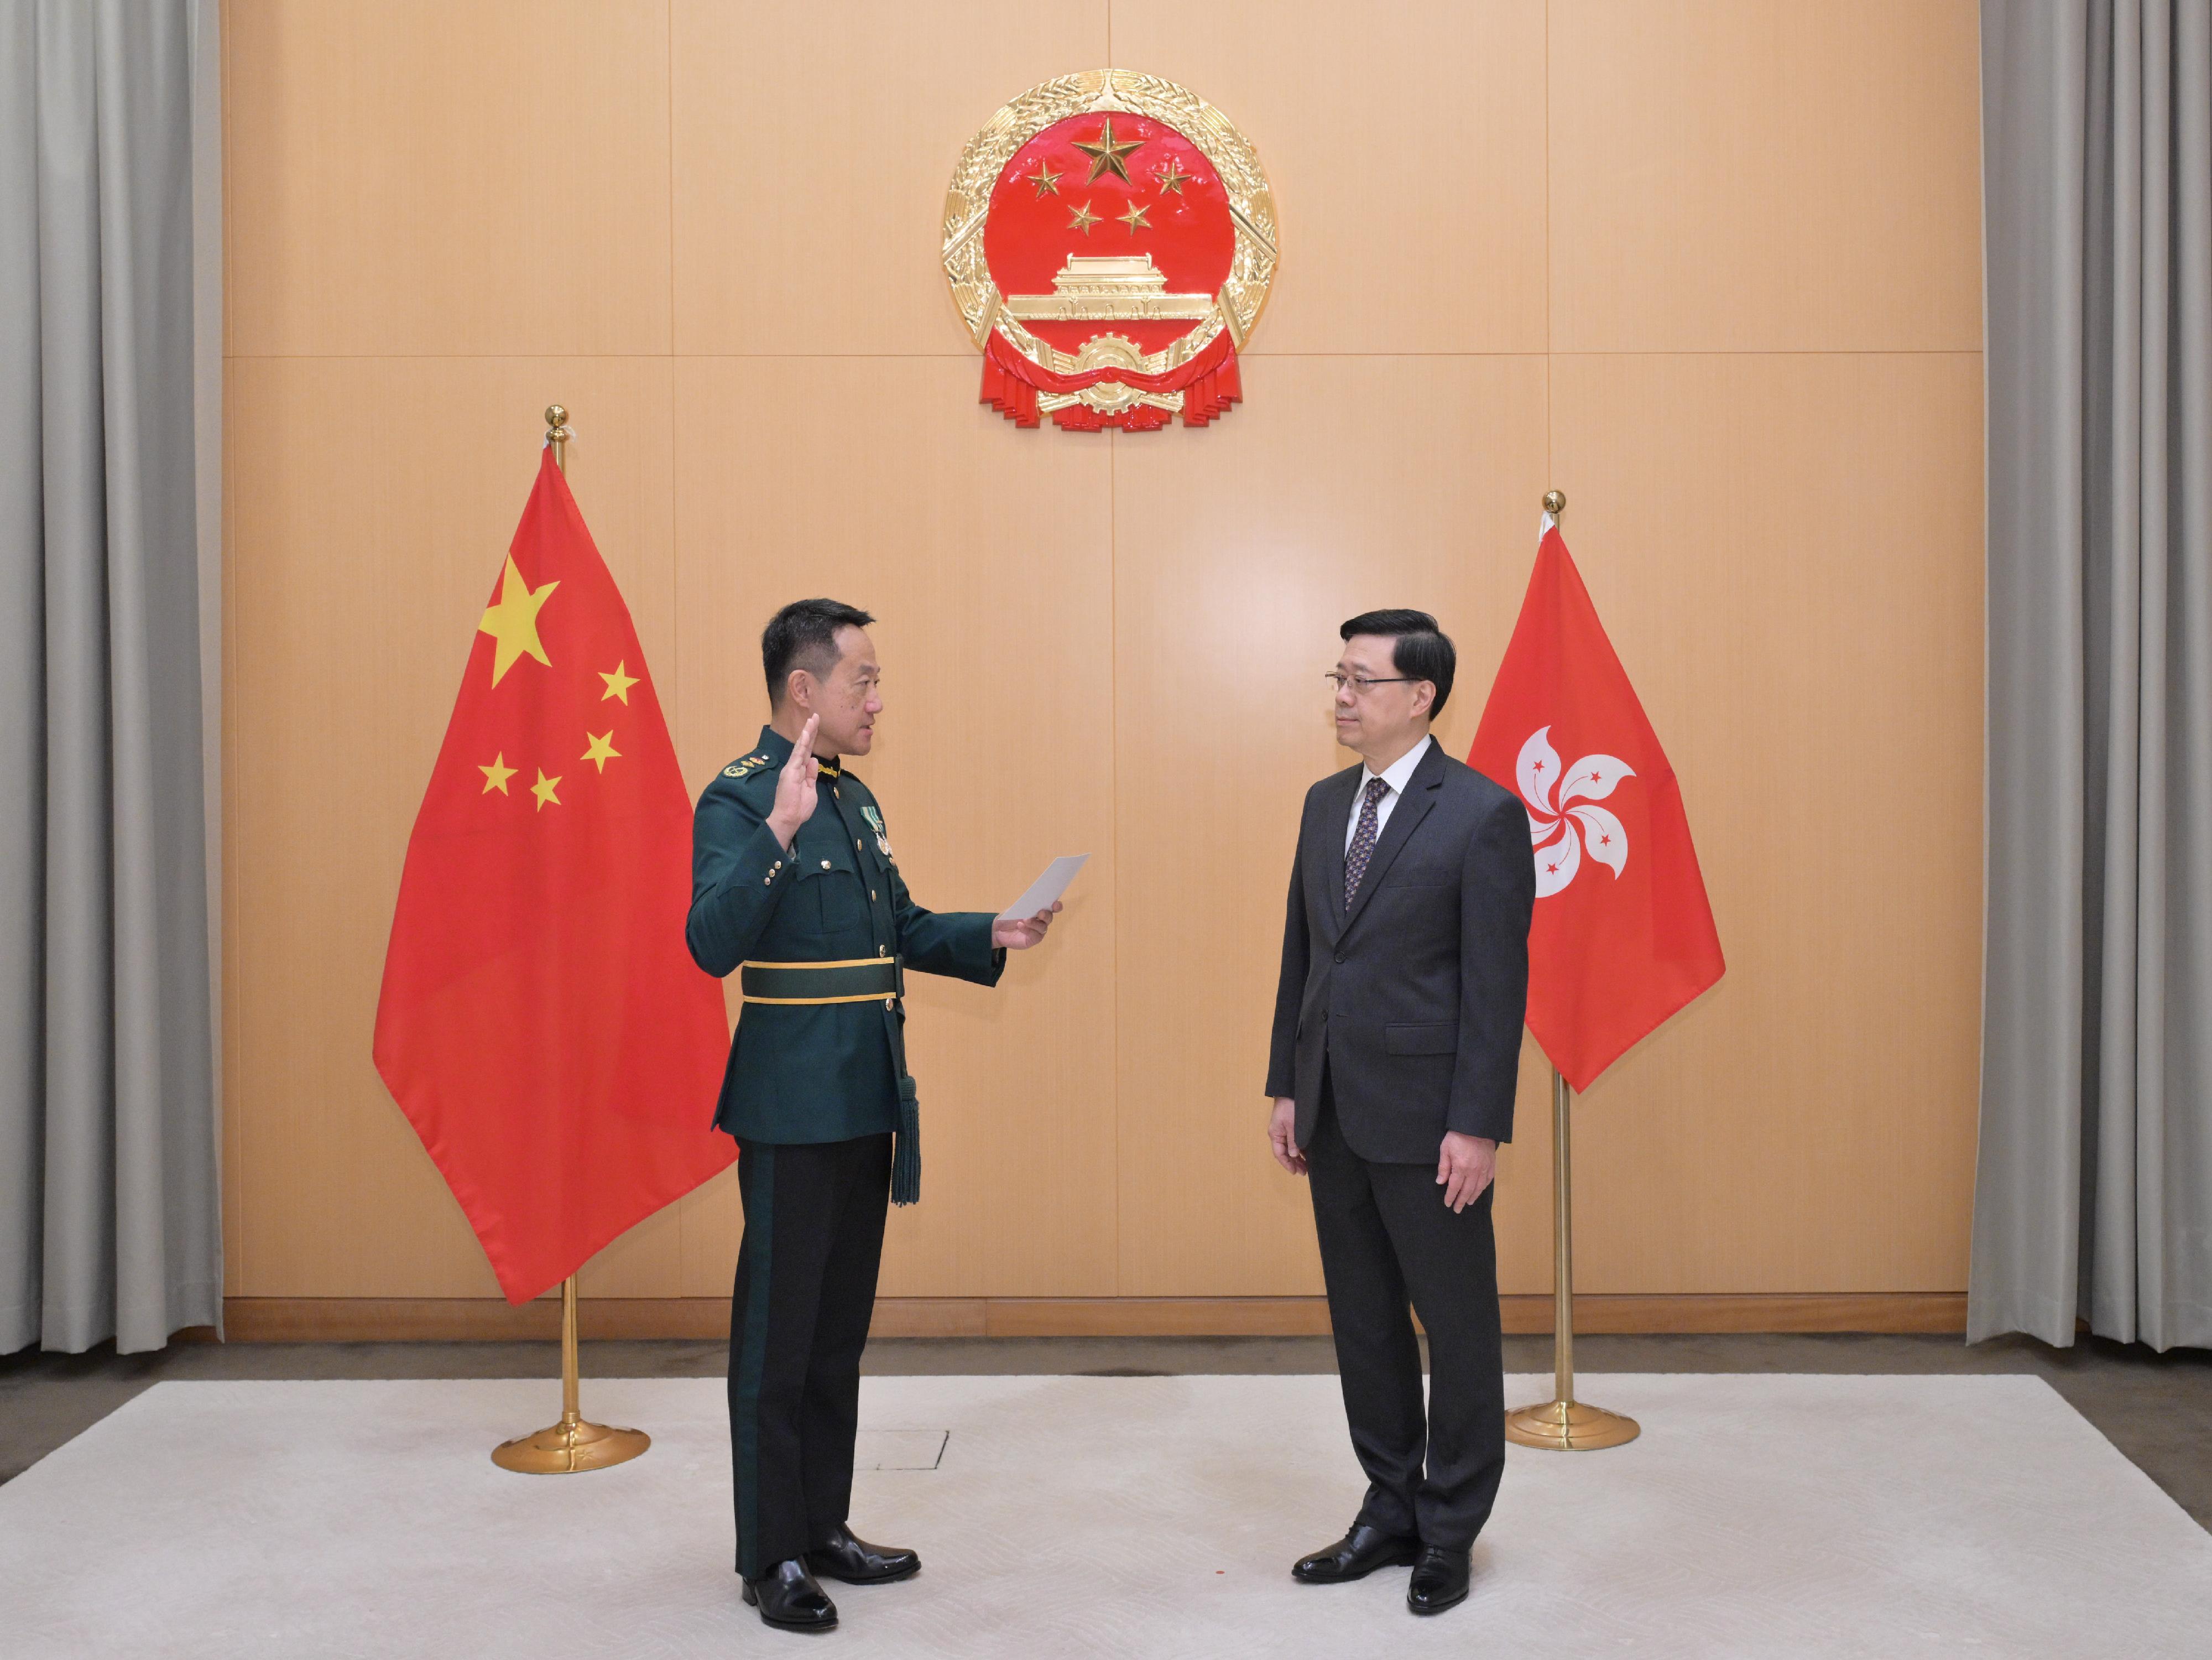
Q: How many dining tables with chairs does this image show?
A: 0